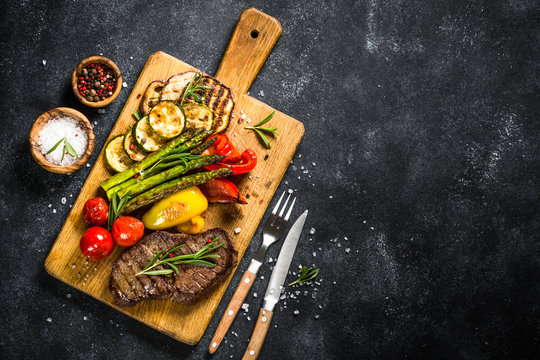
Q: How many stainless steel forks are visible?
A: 1